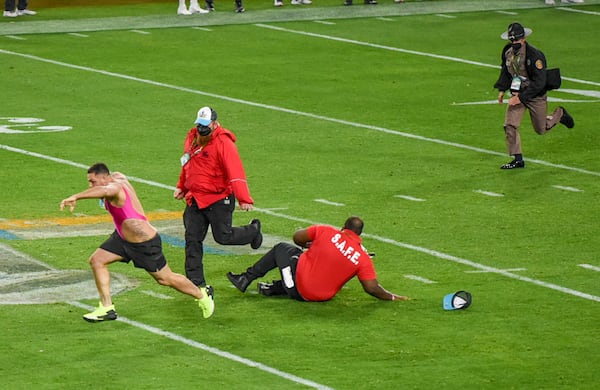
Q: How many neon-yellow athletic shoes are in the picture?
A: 2